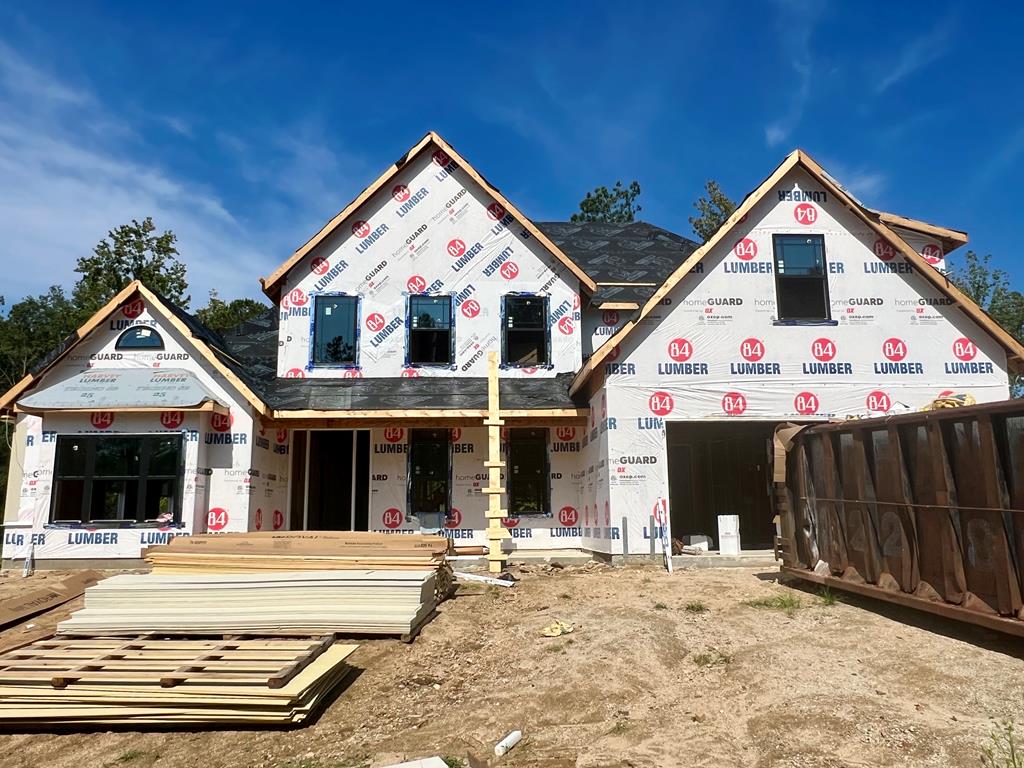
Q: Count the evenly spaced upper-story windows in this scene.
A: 3